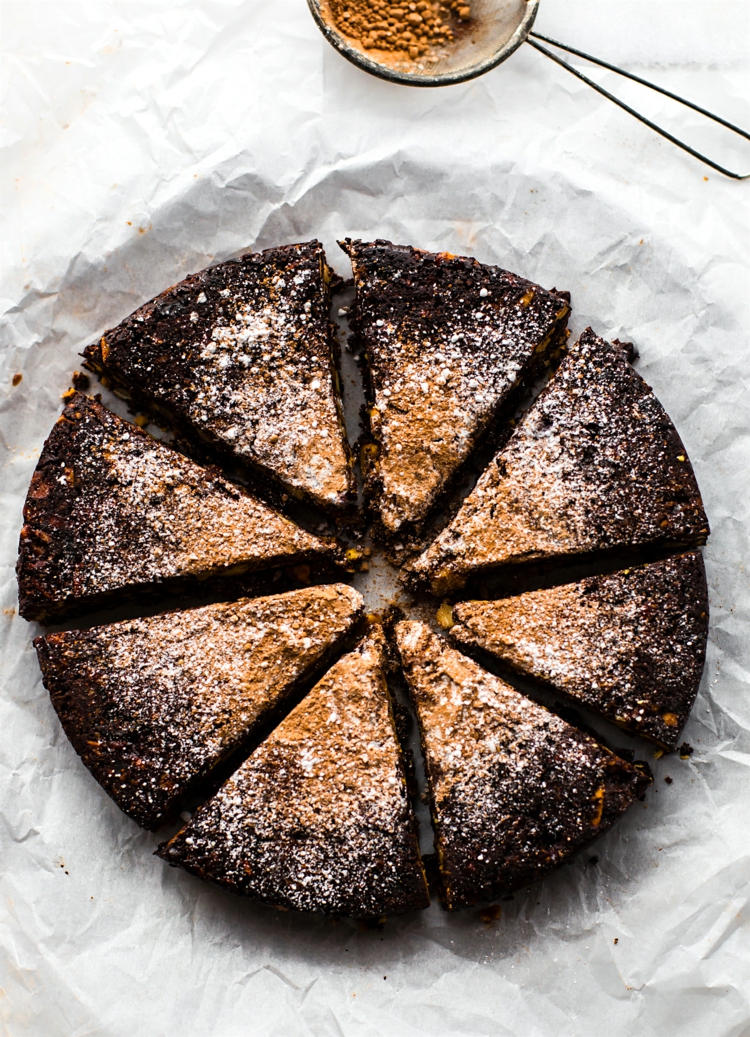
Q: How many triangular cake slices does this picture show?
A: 8